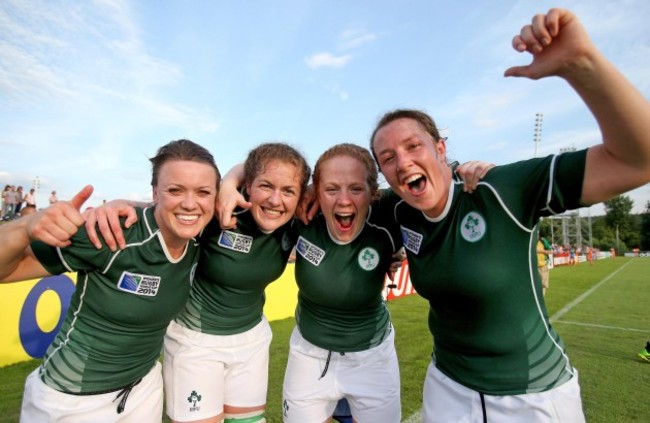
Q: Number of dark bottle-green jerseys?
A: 4